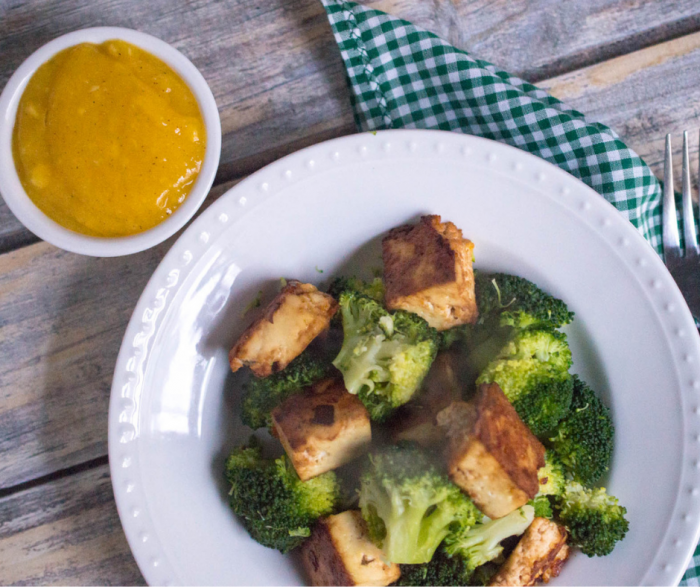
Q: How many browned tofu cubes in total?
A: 7